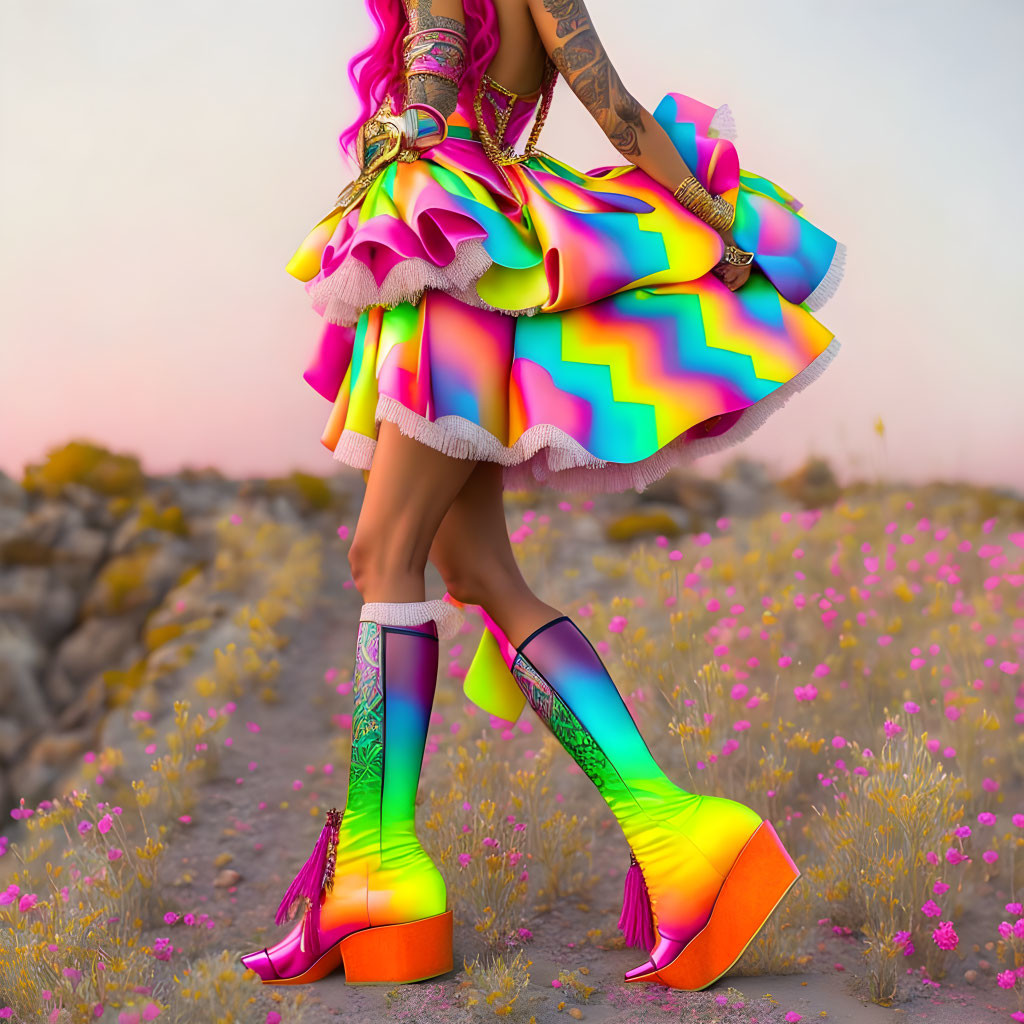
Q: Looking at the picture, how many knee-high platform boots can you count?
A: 2